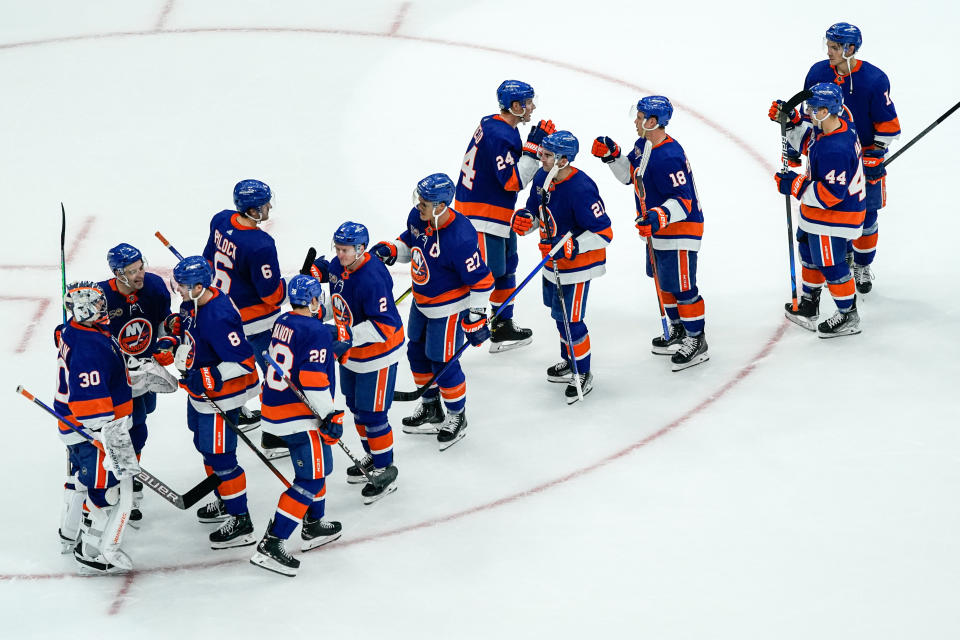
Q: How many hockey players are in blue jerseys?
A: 12